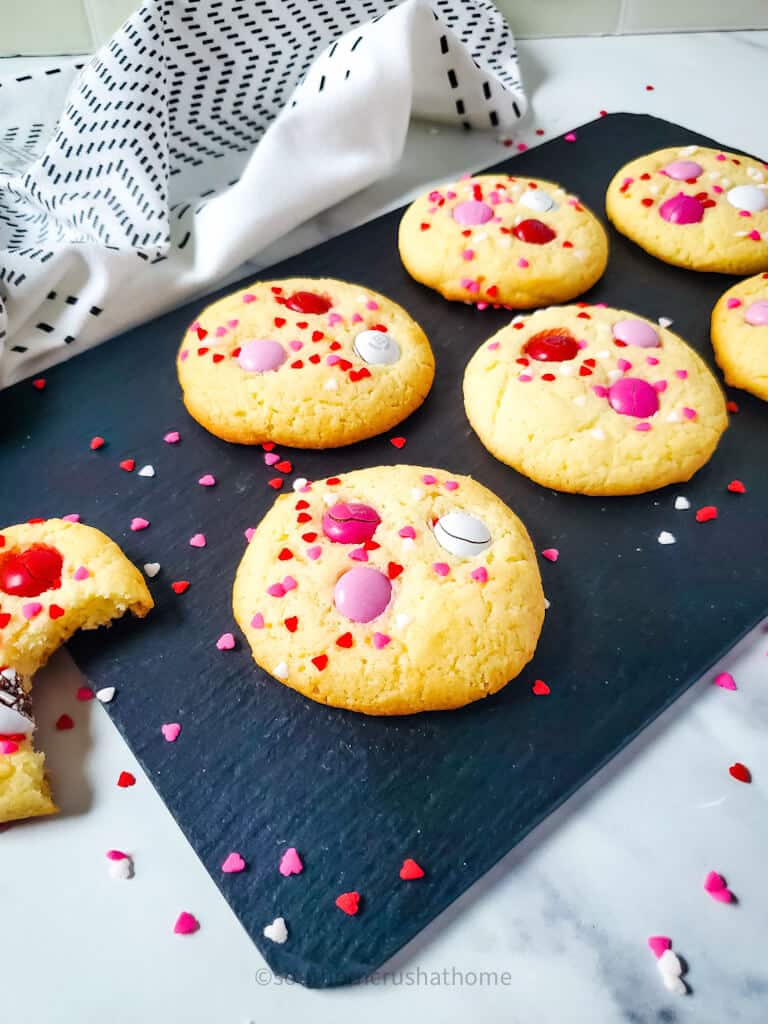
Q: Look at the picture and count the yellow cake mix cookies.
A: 7